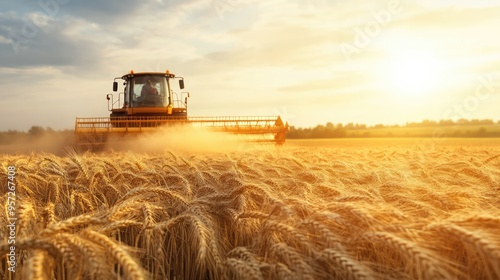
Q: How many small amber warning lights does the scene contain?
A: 2